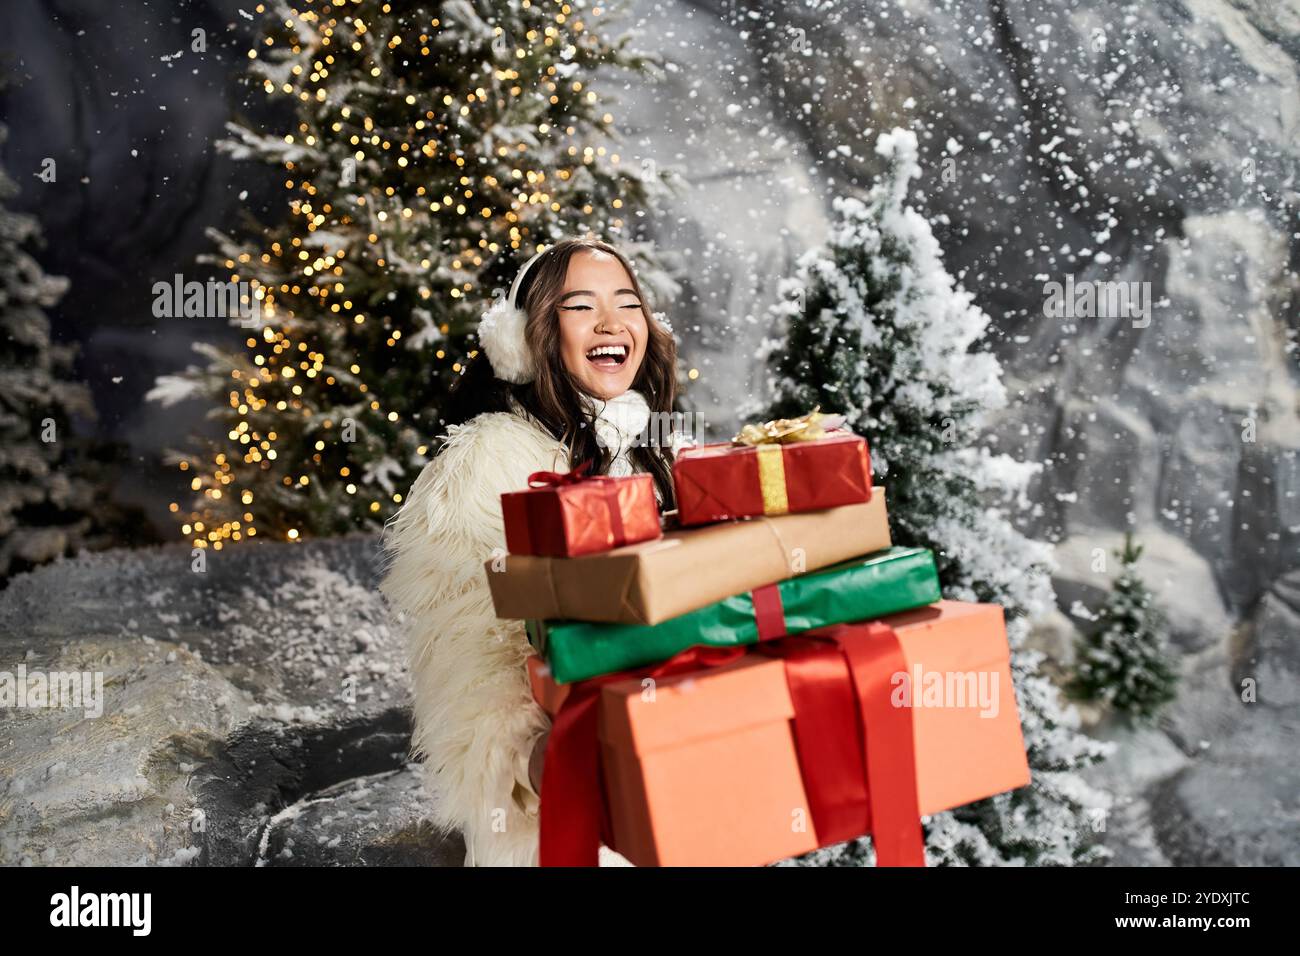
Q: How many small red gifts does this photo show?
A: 2